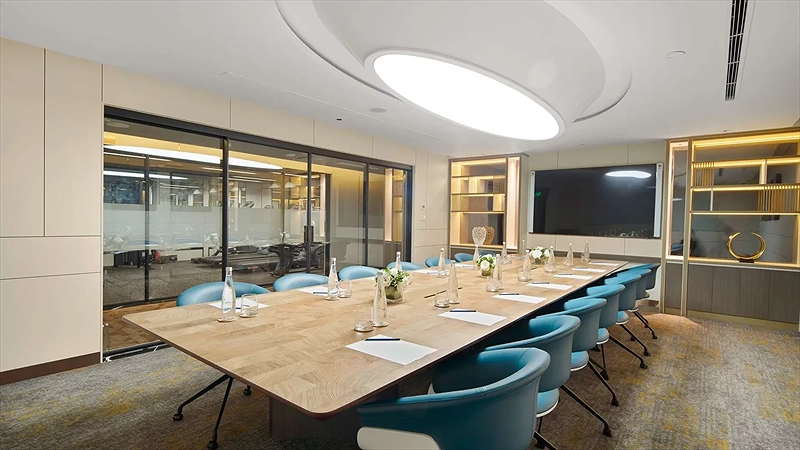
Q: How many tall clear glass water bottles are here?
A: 14